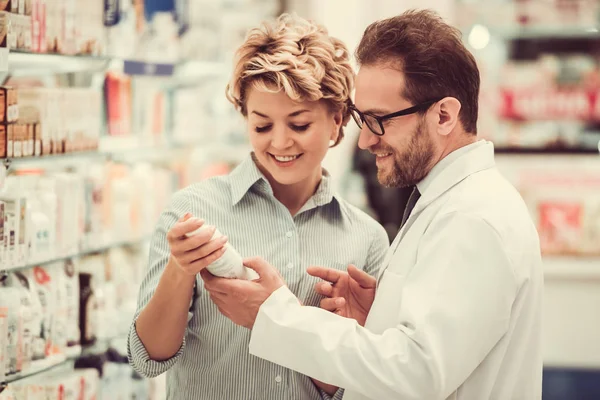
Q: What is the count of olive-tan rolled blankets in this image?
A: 0